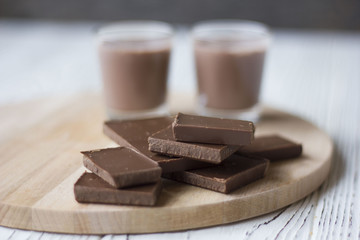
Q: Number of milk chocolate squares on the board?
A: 7